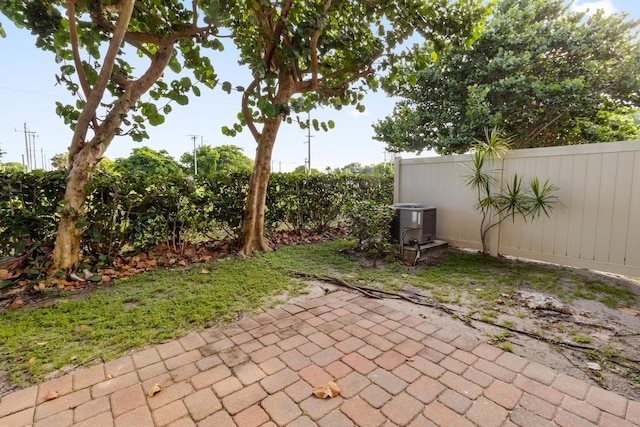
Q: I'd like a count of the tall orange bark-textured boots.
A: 0